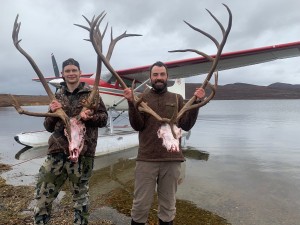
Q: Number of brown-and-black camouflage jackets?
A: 1